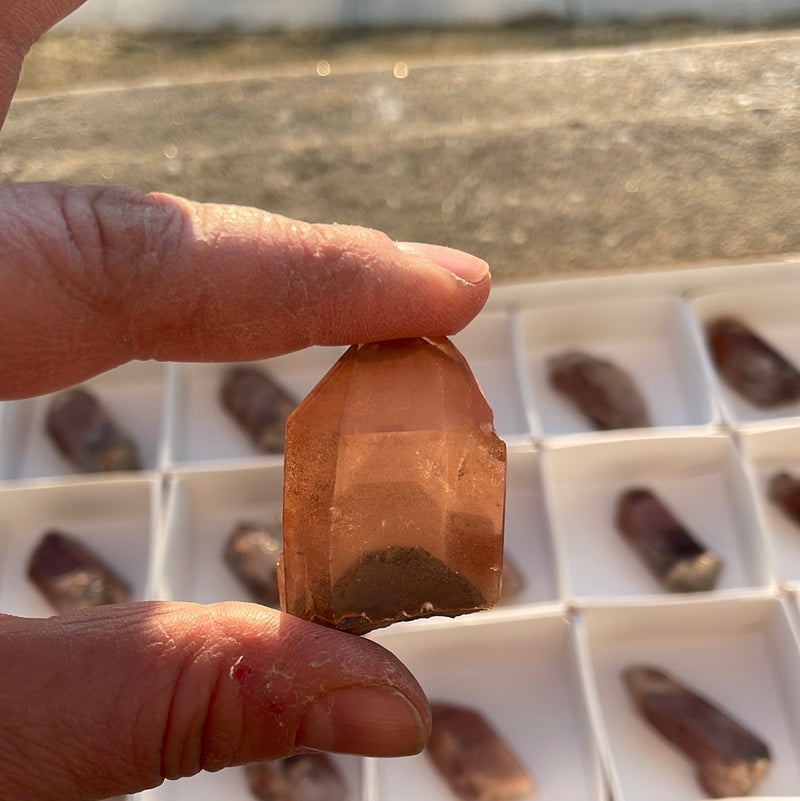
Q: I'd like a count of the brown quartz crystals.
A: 13